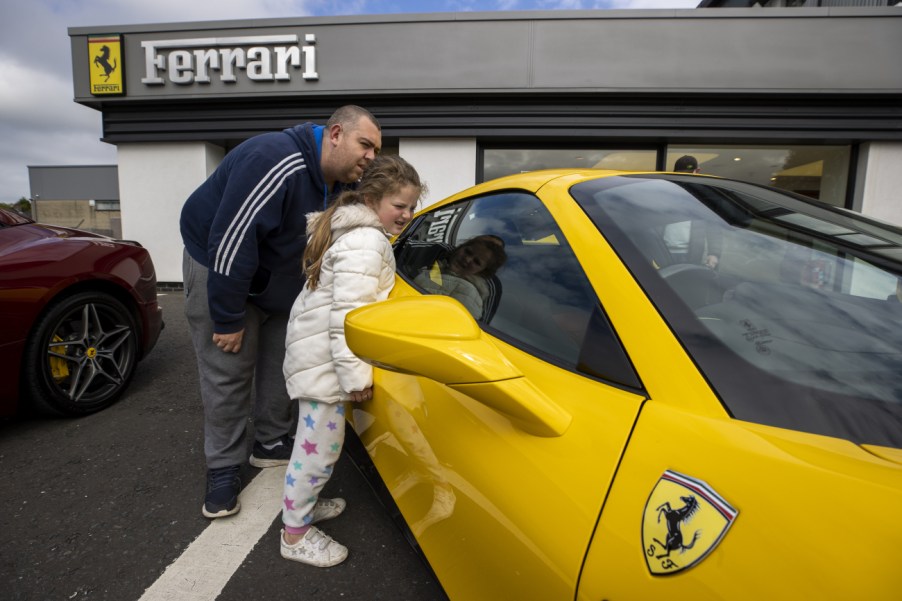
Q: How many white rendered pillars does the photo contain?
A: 3